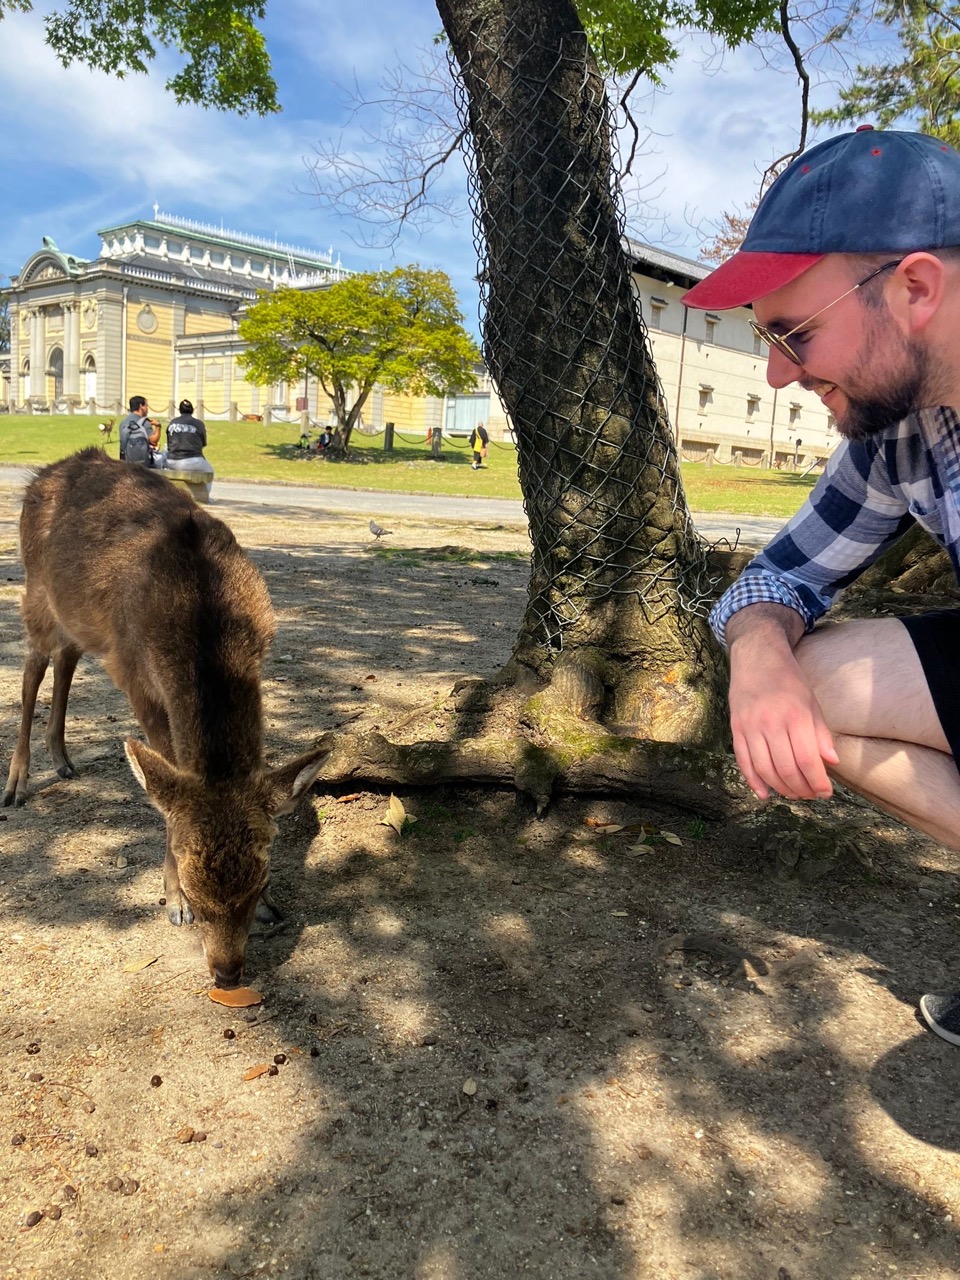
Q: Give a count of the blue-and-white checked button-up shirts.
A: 1